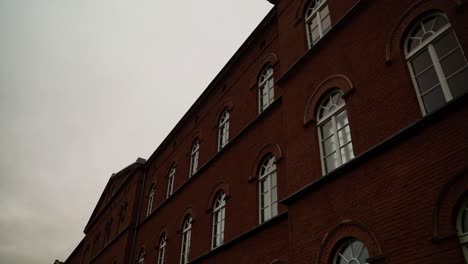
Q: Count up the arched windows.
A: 15